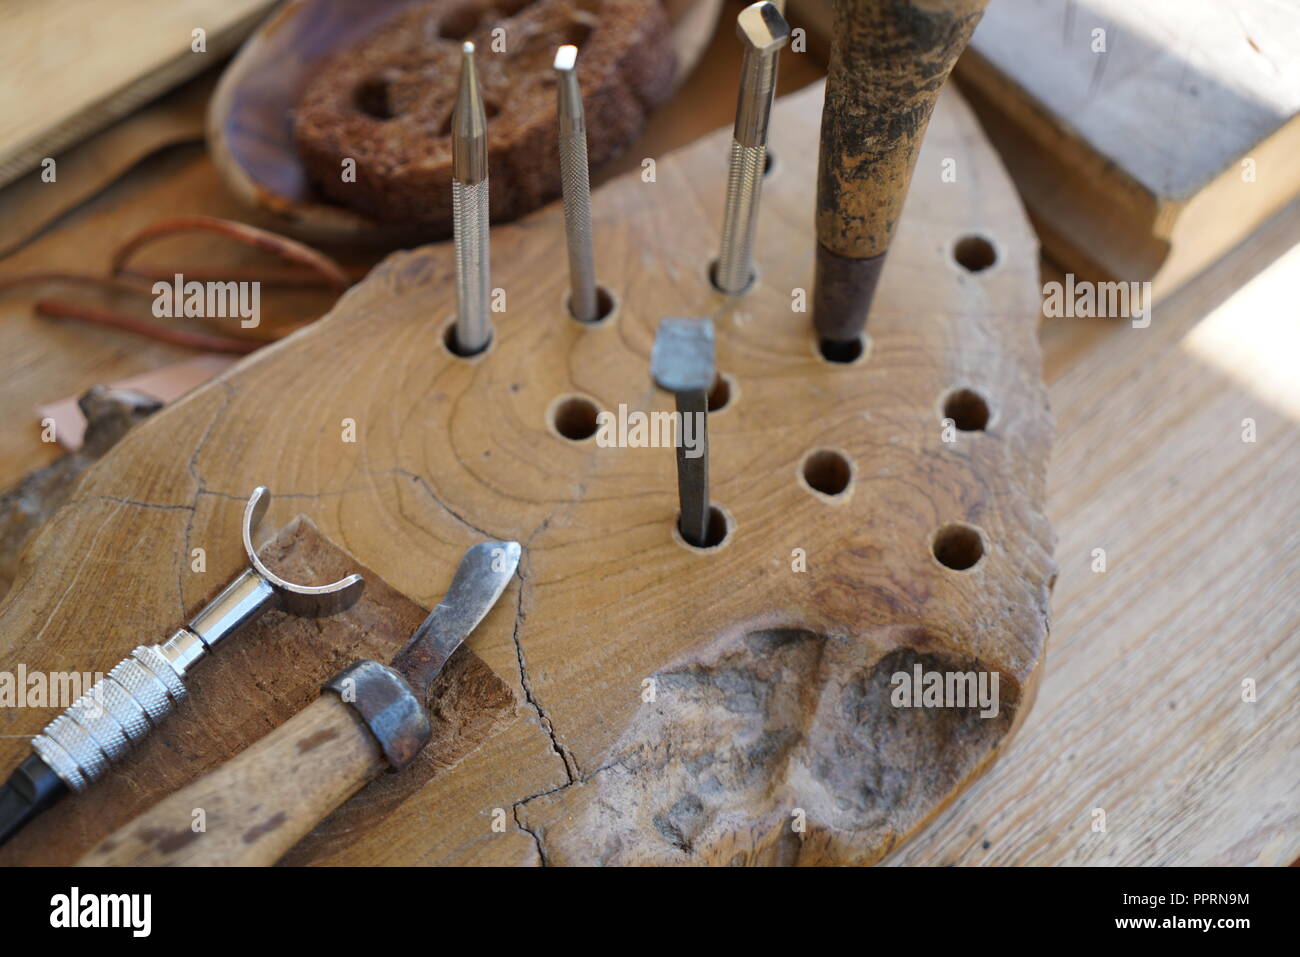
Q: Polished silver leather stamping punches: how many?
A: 3